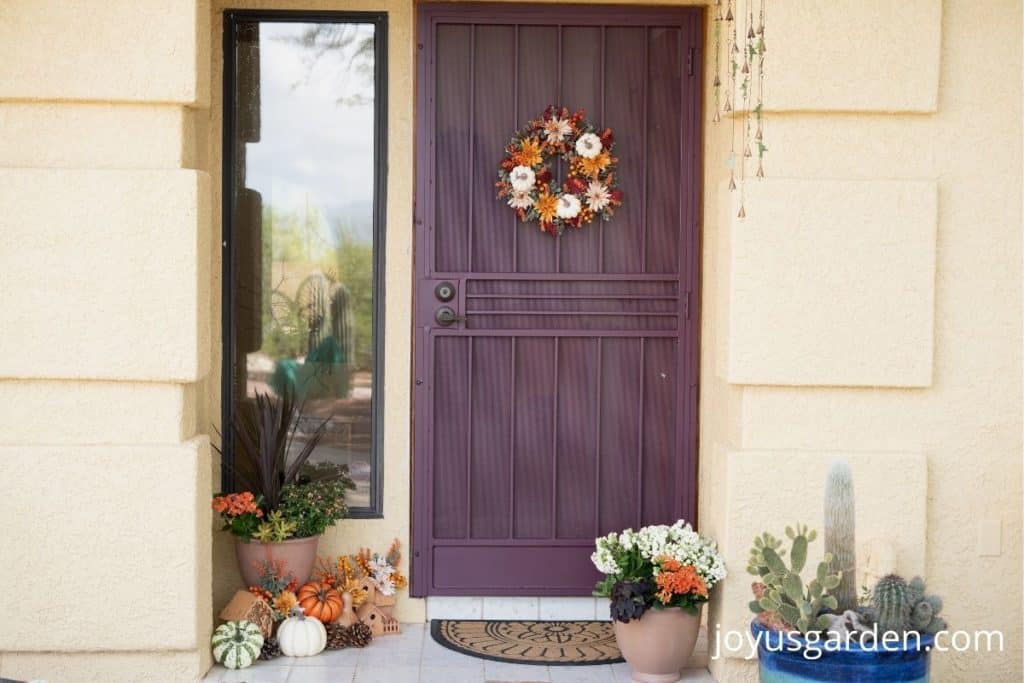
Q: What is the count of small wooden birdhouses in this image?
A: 3